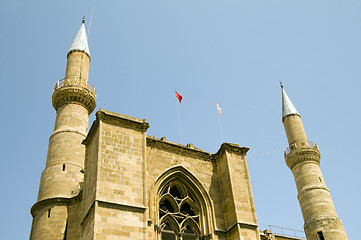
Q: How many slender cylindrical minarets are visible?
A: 2